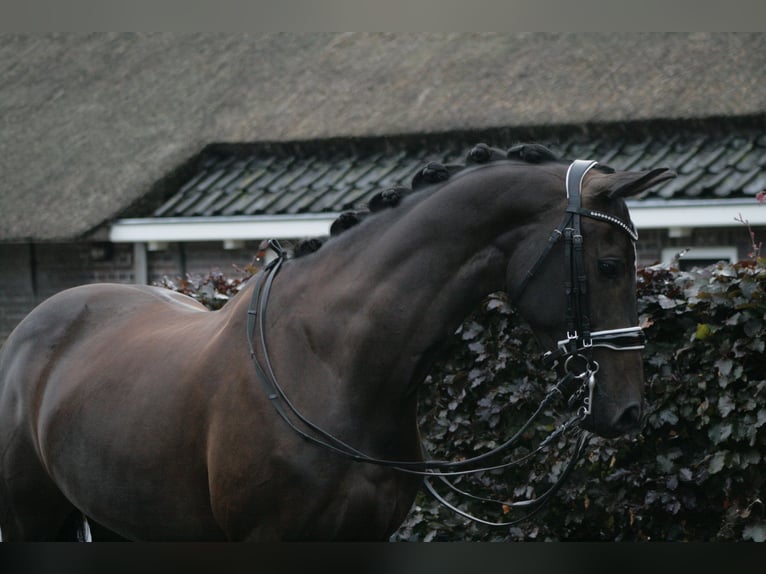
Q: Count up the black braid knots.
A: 6